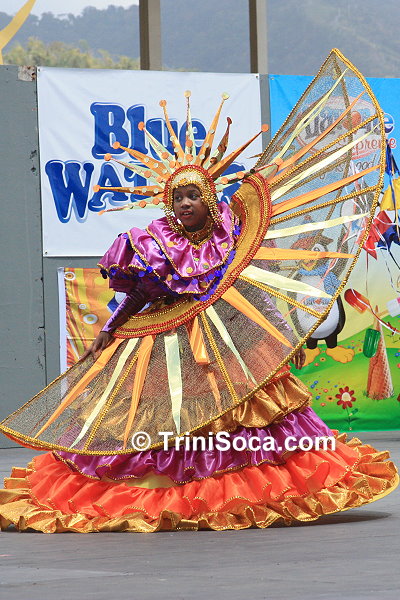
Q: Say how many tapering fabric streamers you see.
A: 14